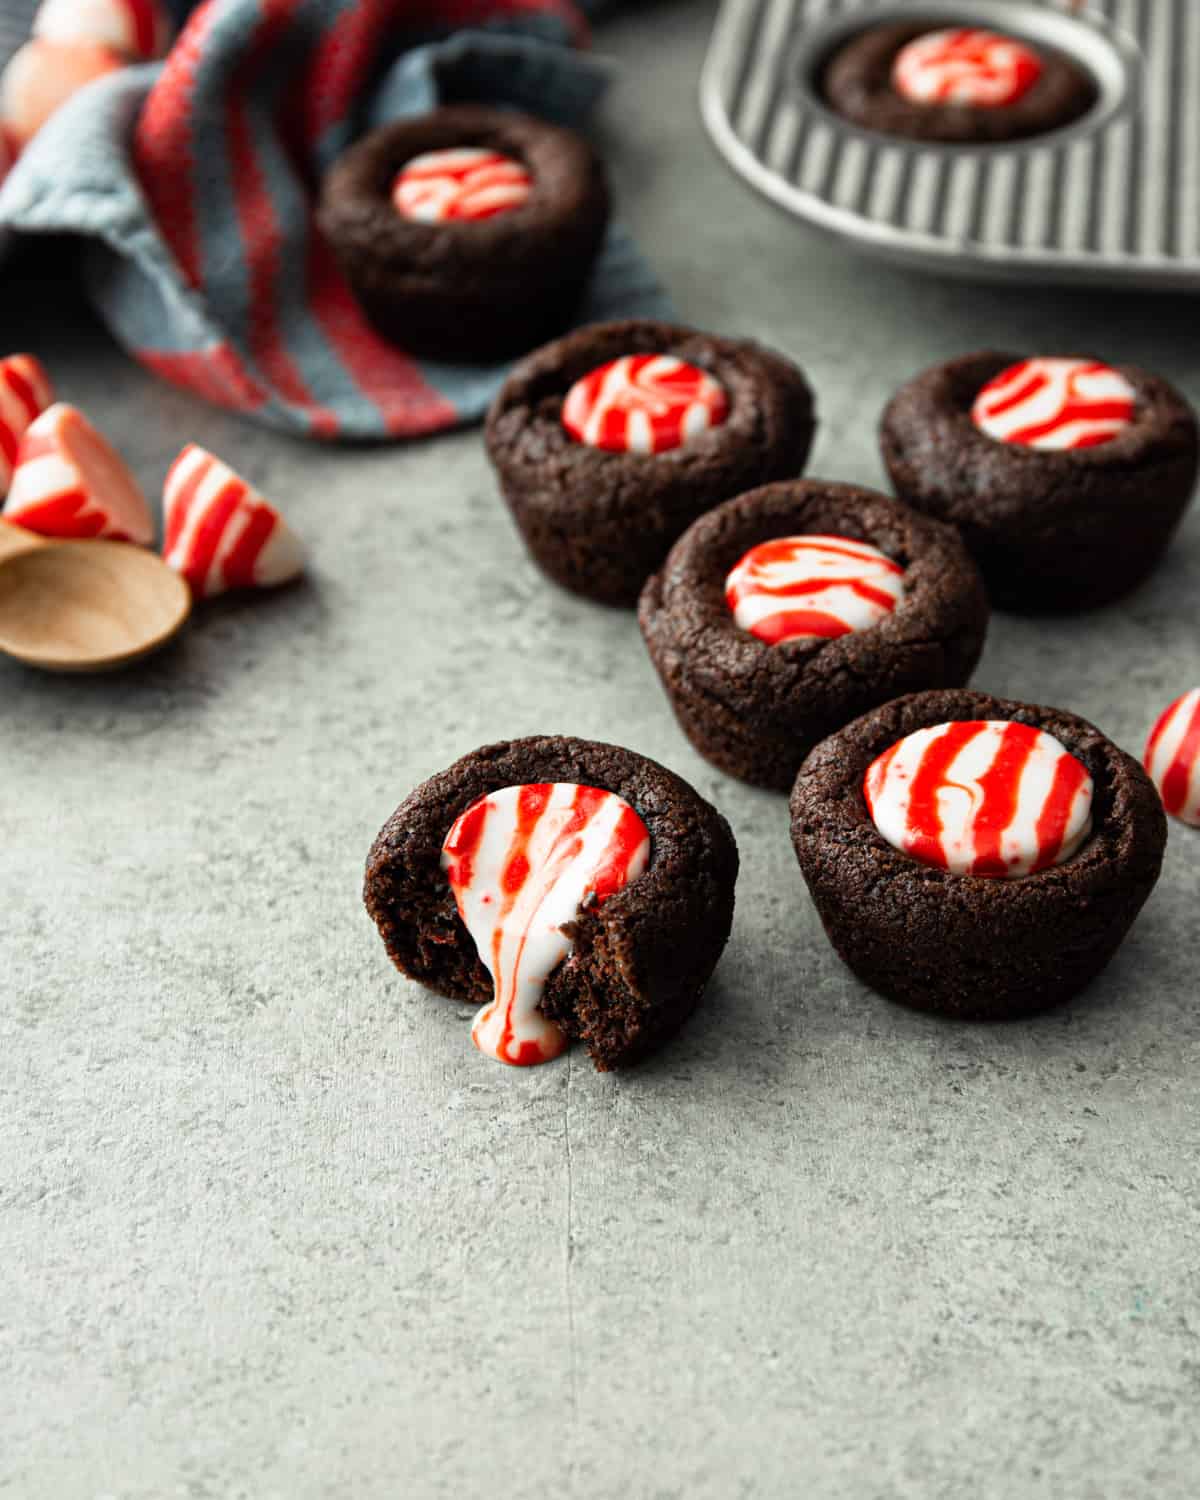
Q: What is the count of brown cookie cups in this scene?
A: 7